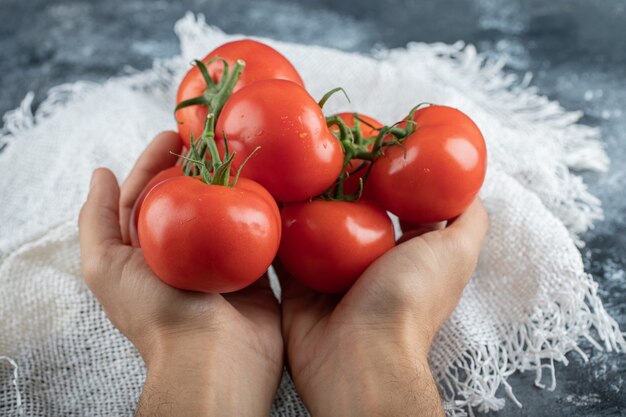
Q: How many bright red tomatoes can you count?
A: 7